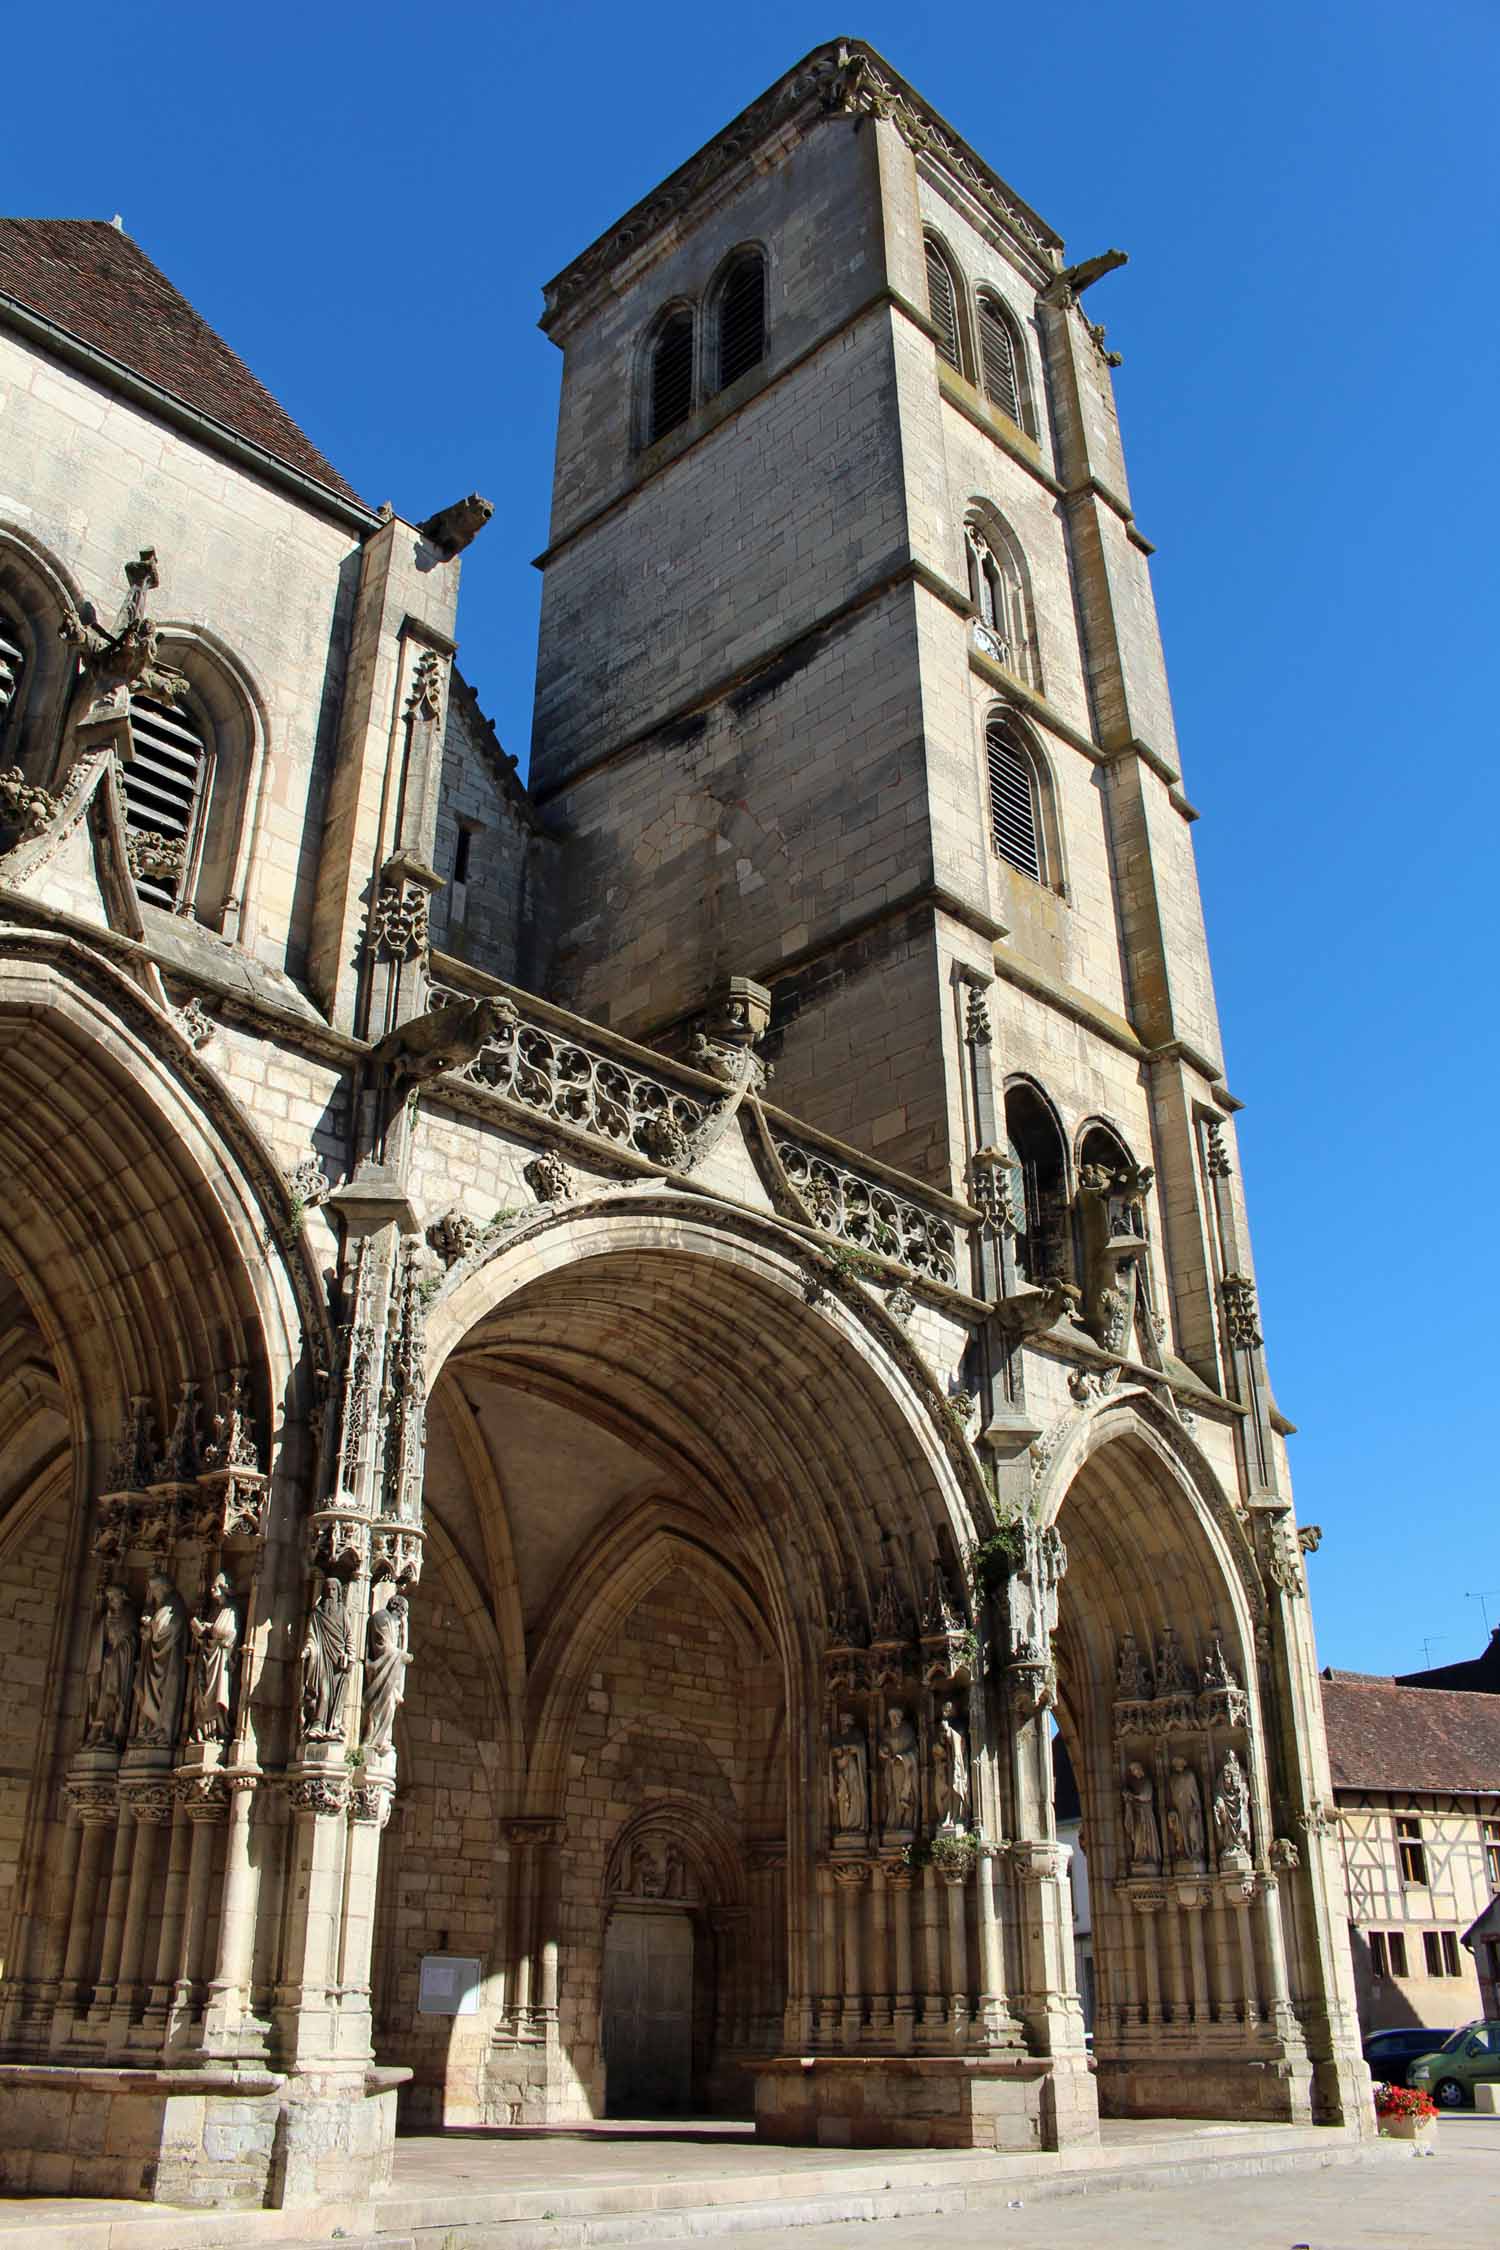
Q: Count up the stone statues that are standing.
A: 11